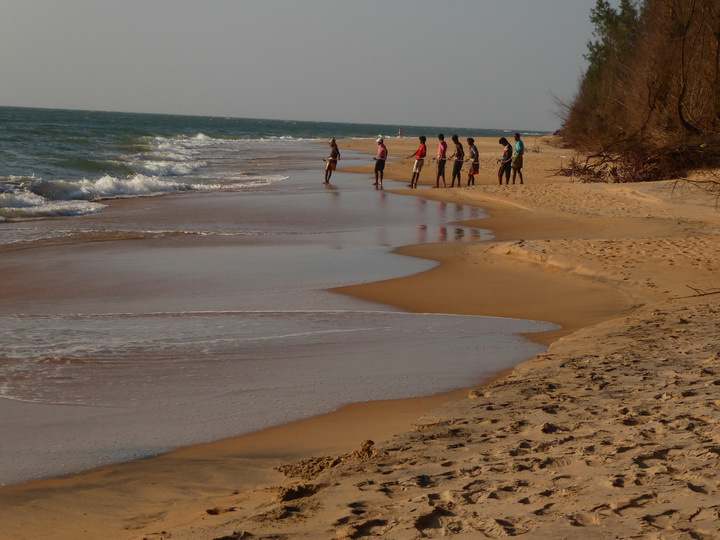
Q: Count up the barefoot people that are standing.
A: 8